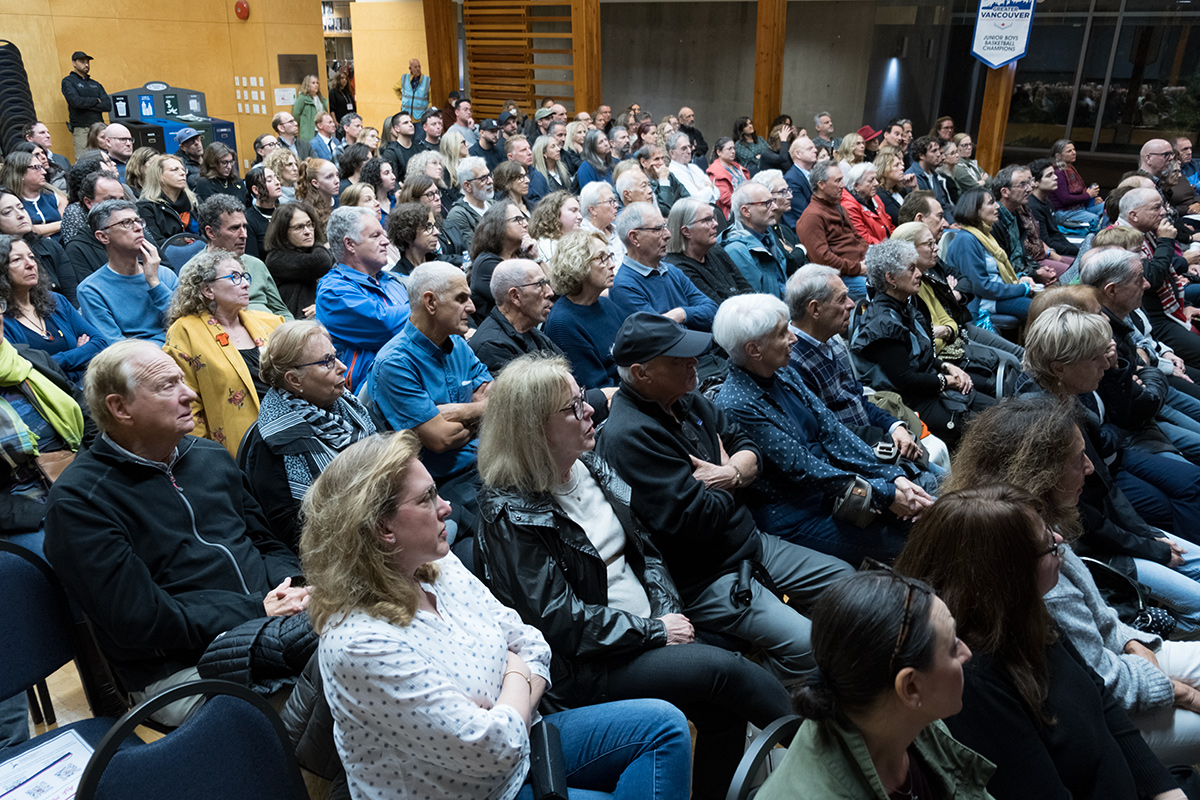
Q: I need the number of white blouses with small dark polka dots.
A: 1